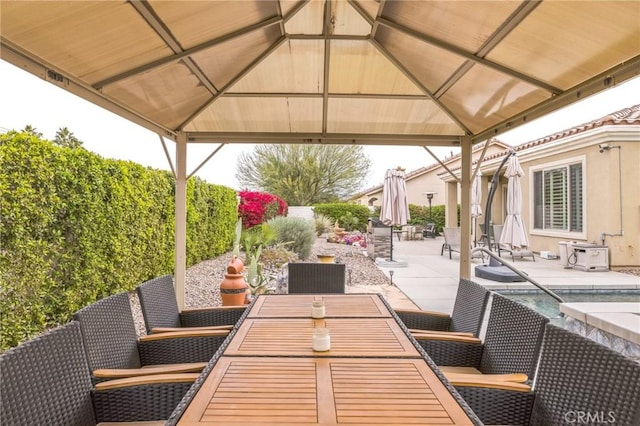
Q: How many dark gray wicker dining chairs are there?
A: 7